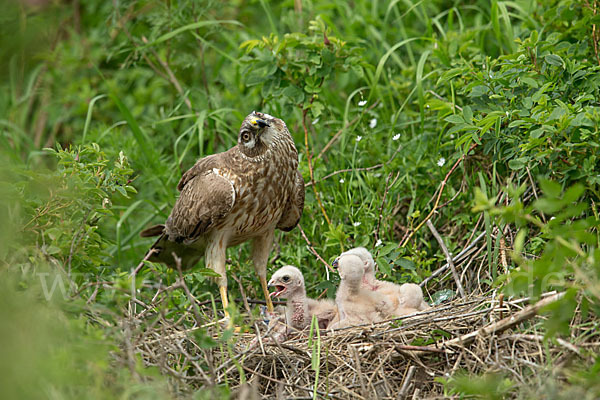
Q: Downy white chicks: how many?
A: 4